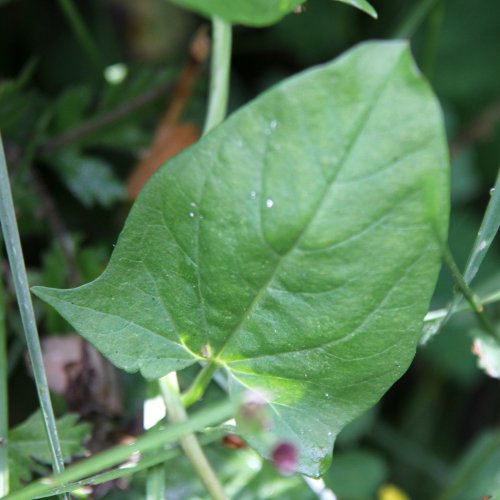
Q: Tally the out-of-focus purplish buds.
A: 2